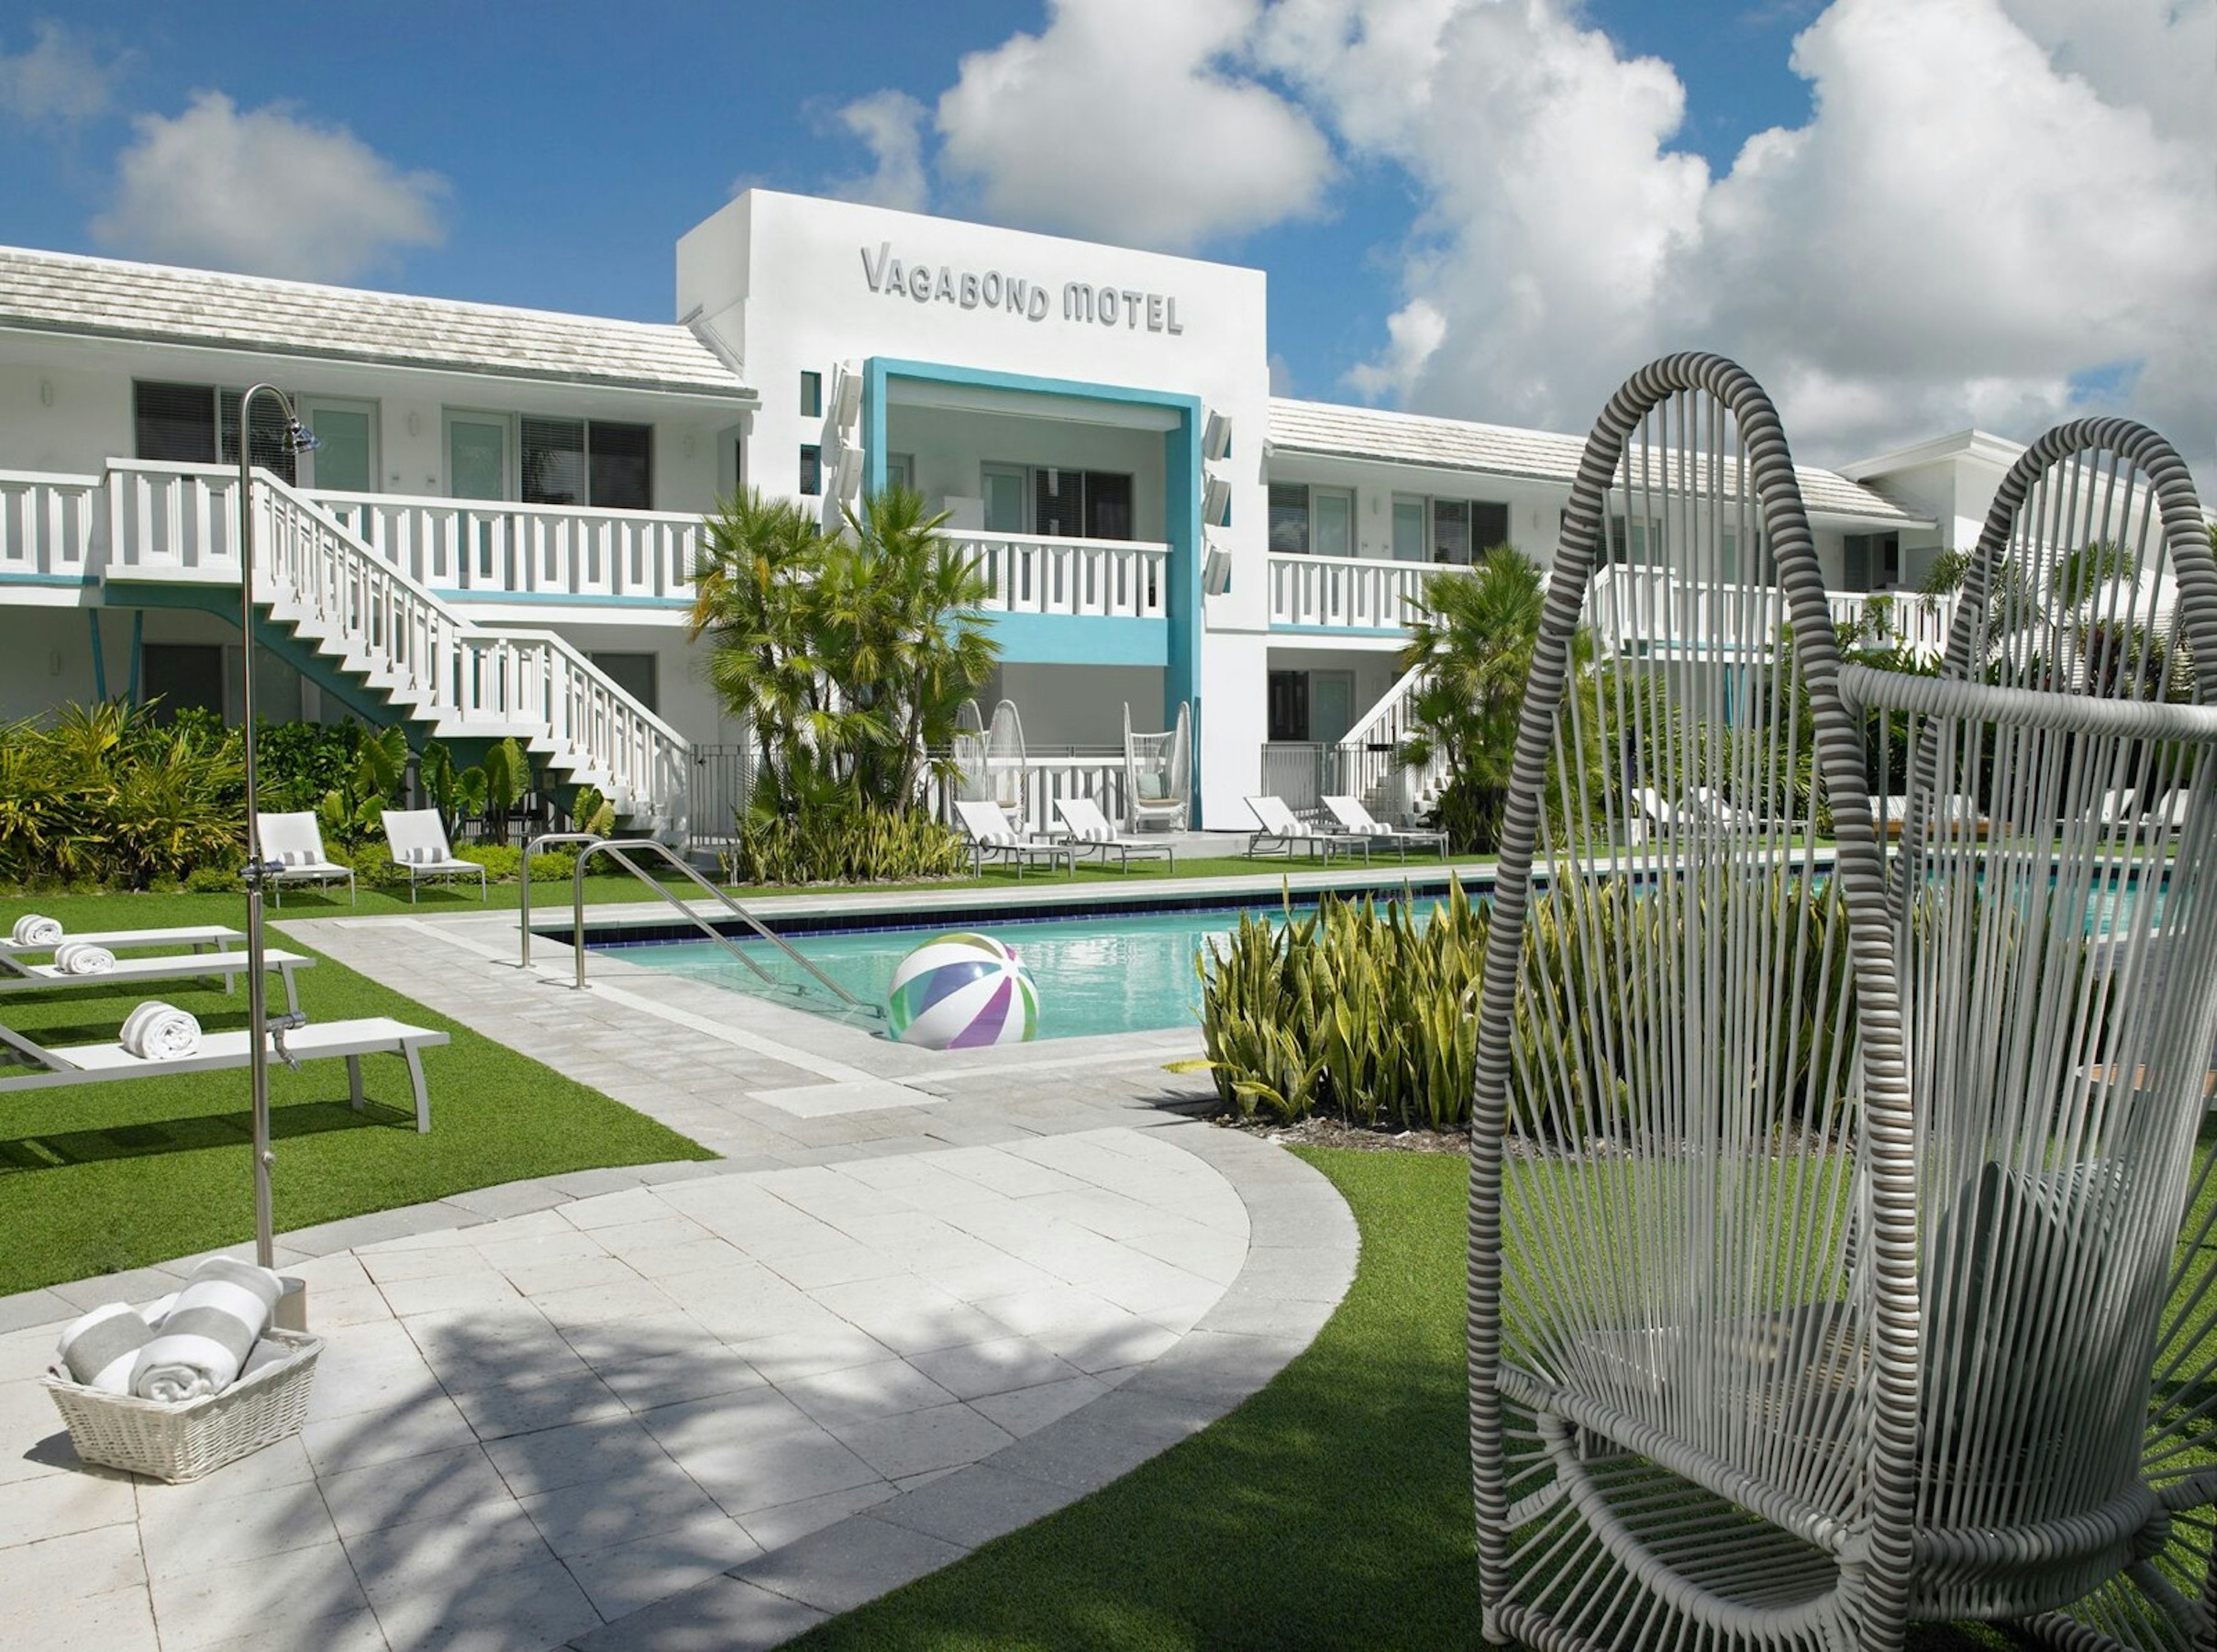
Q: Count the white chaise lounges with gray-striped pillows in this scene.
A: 6